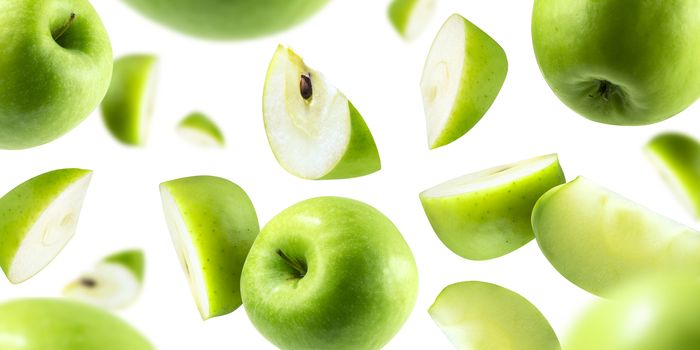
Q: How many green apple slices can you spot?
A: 12